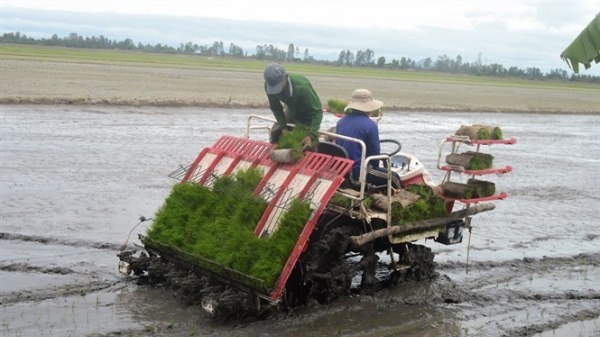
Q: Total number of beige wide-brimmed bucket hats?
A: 1